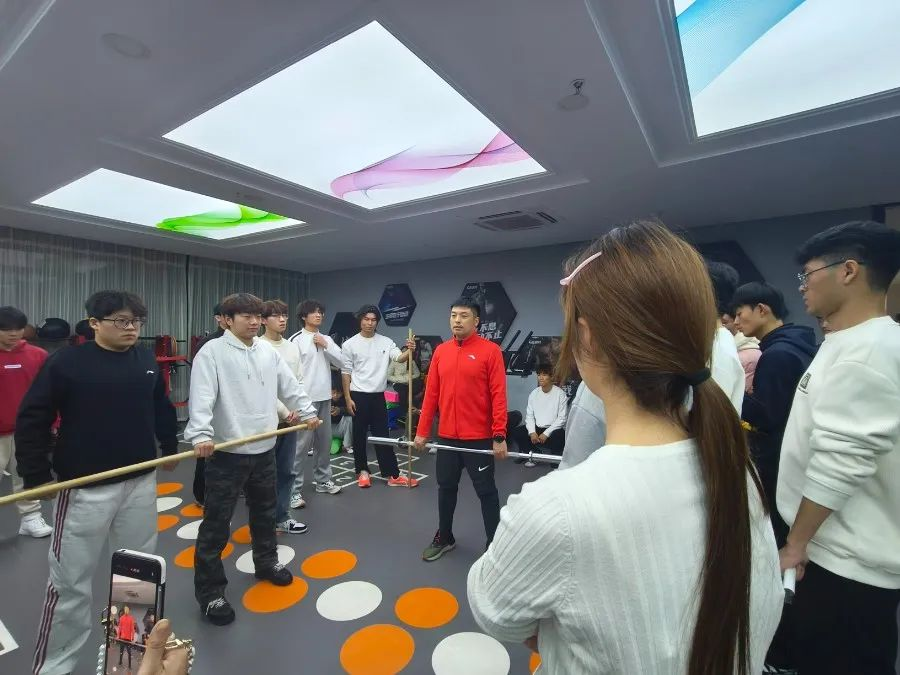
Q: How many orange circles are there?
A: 10